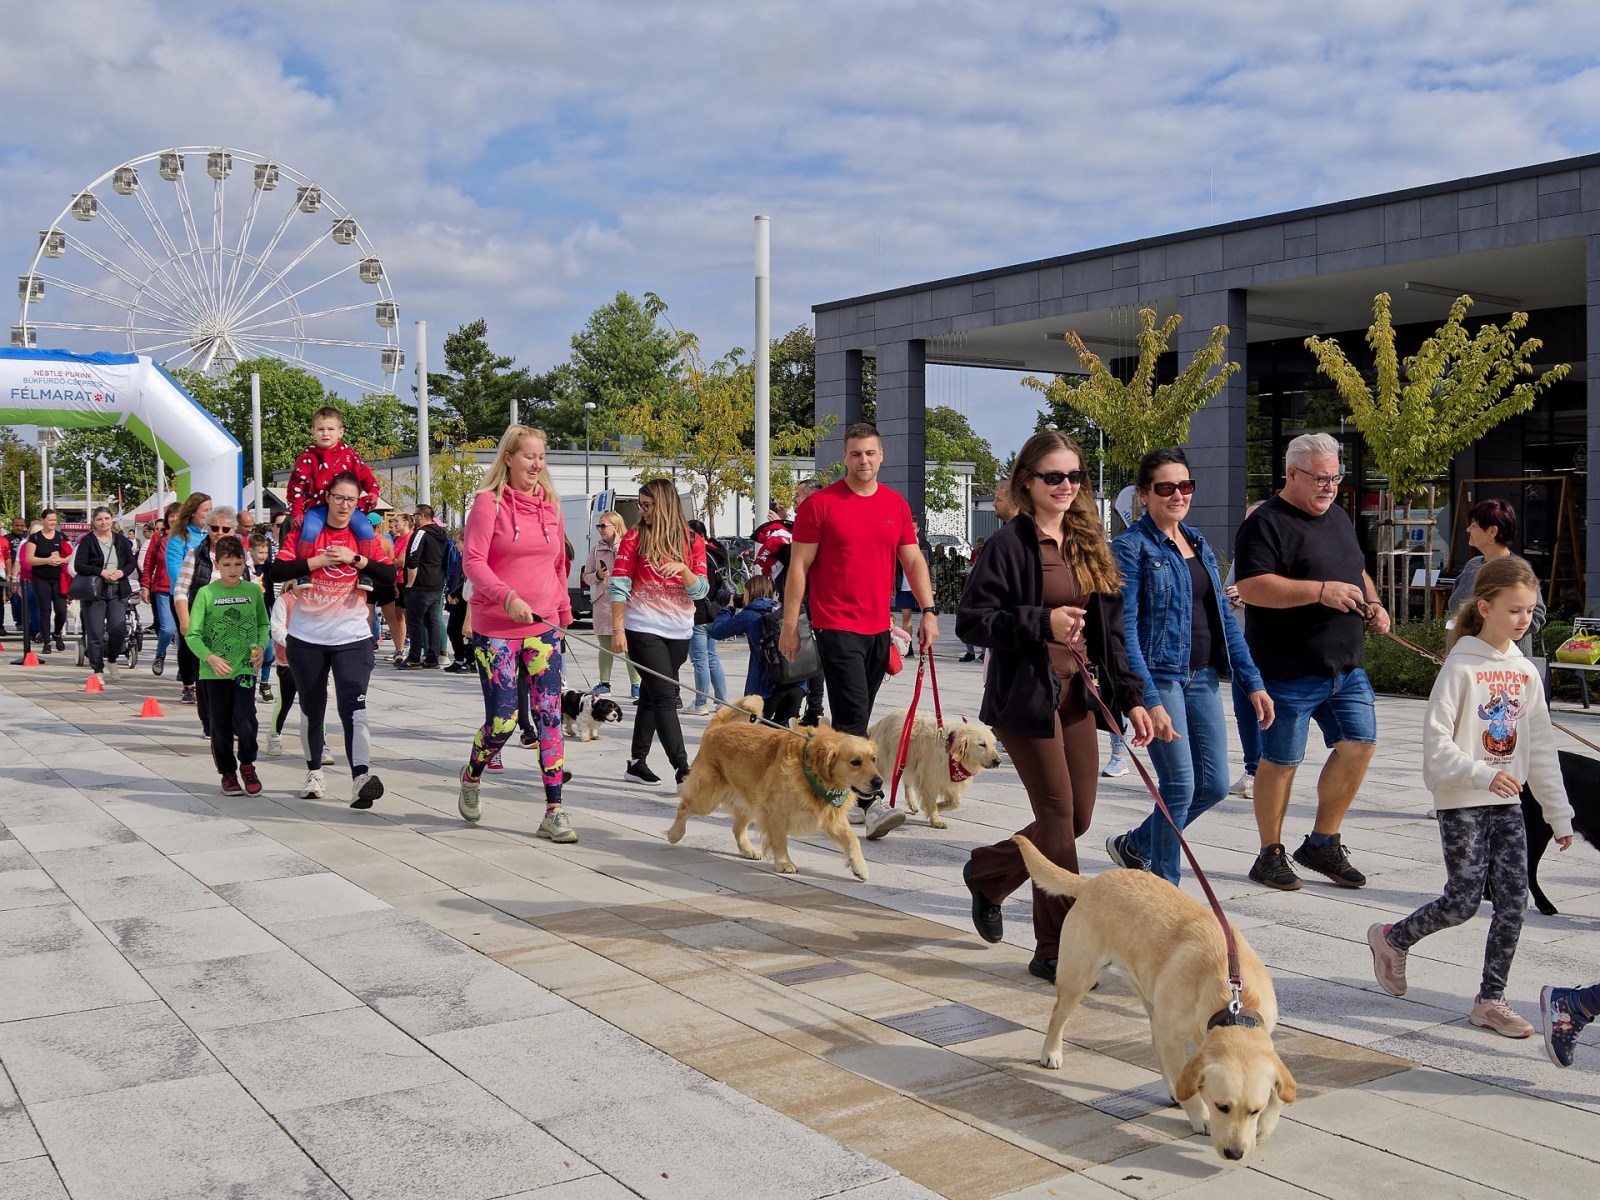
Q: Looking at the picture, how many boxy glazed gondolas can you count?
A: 13